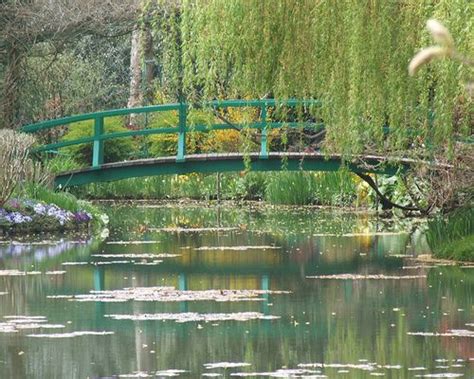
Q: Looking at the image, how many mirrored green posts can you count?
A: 3